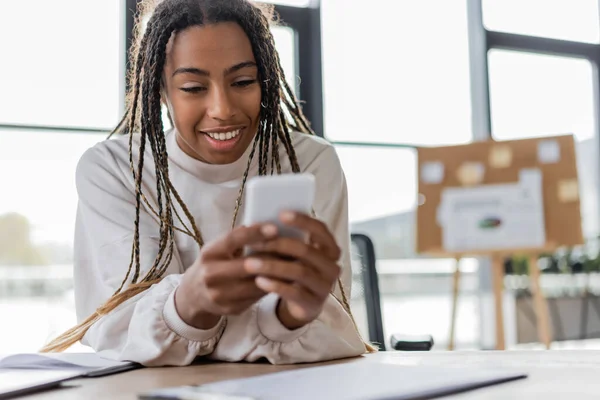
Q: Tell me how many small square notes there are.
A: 5